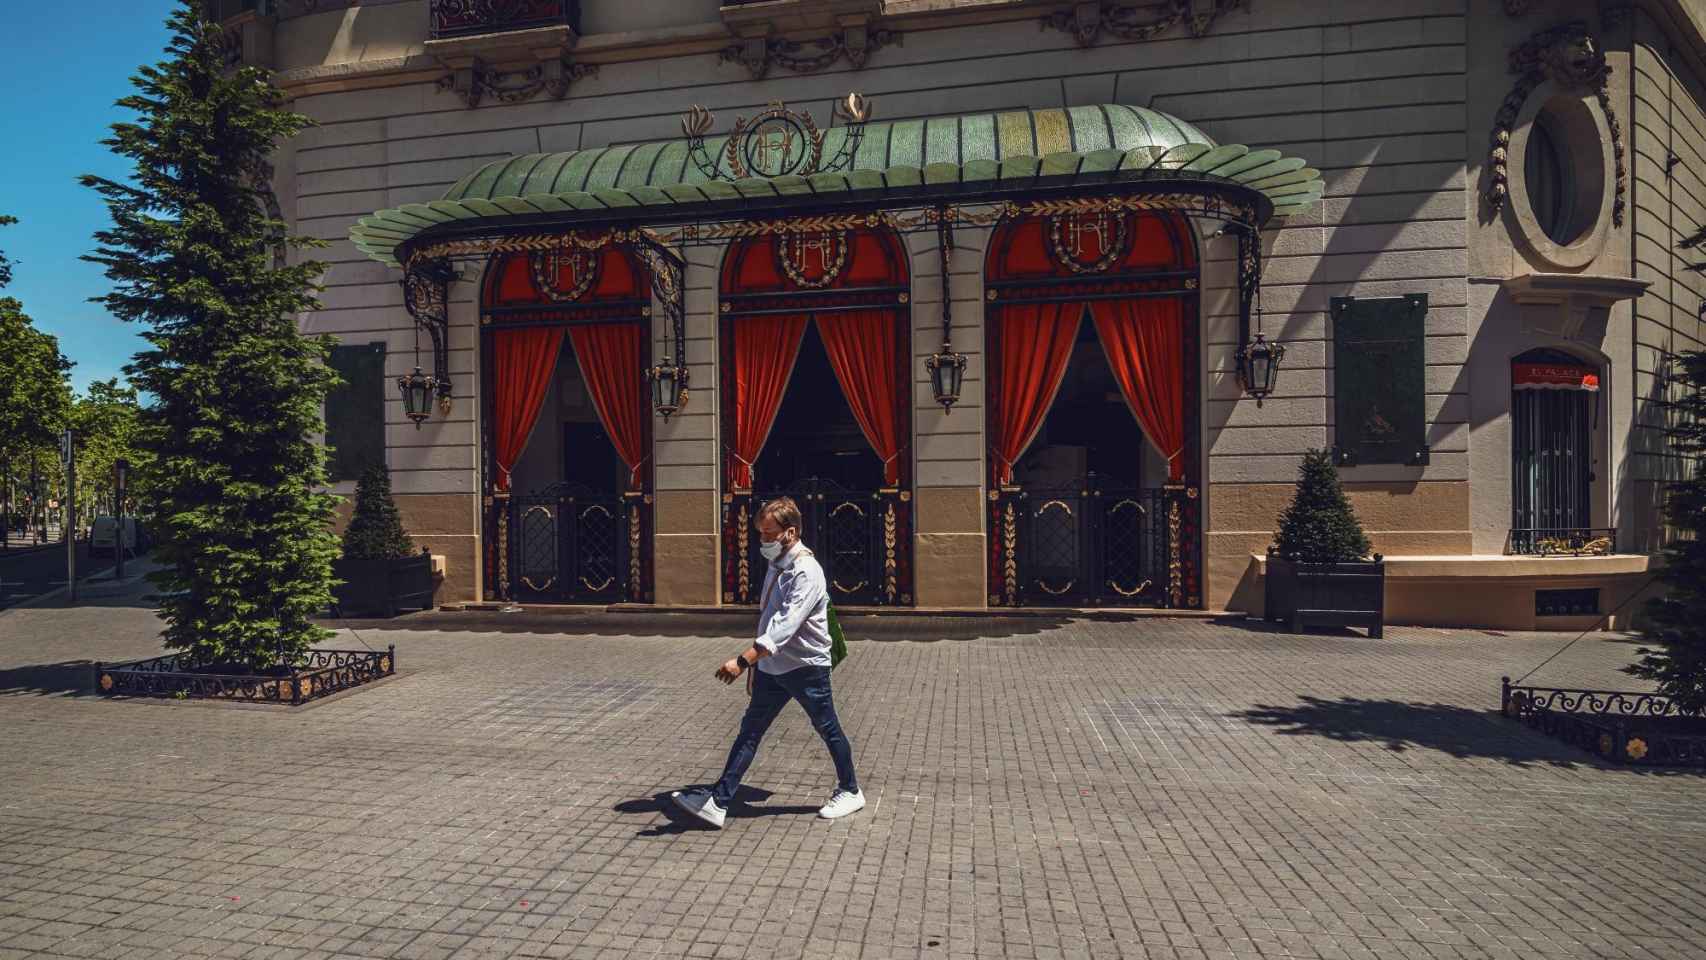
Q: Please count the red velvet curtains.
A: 6